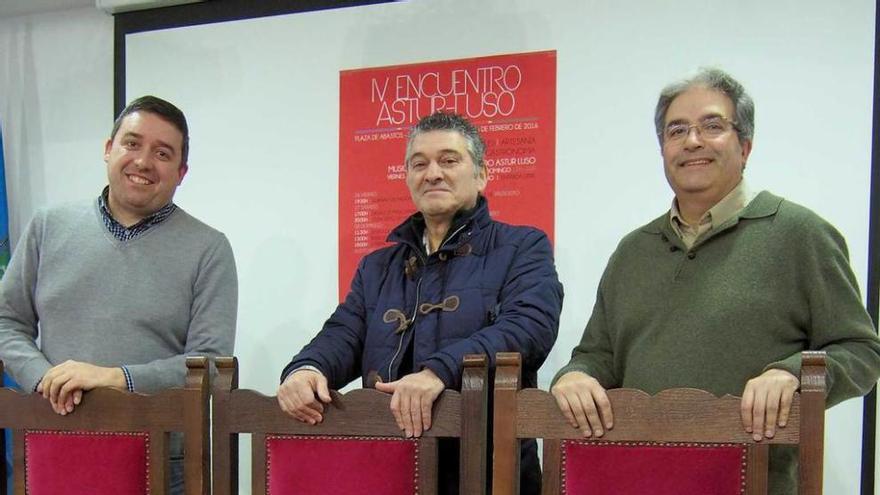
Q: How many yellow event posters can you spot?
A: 0